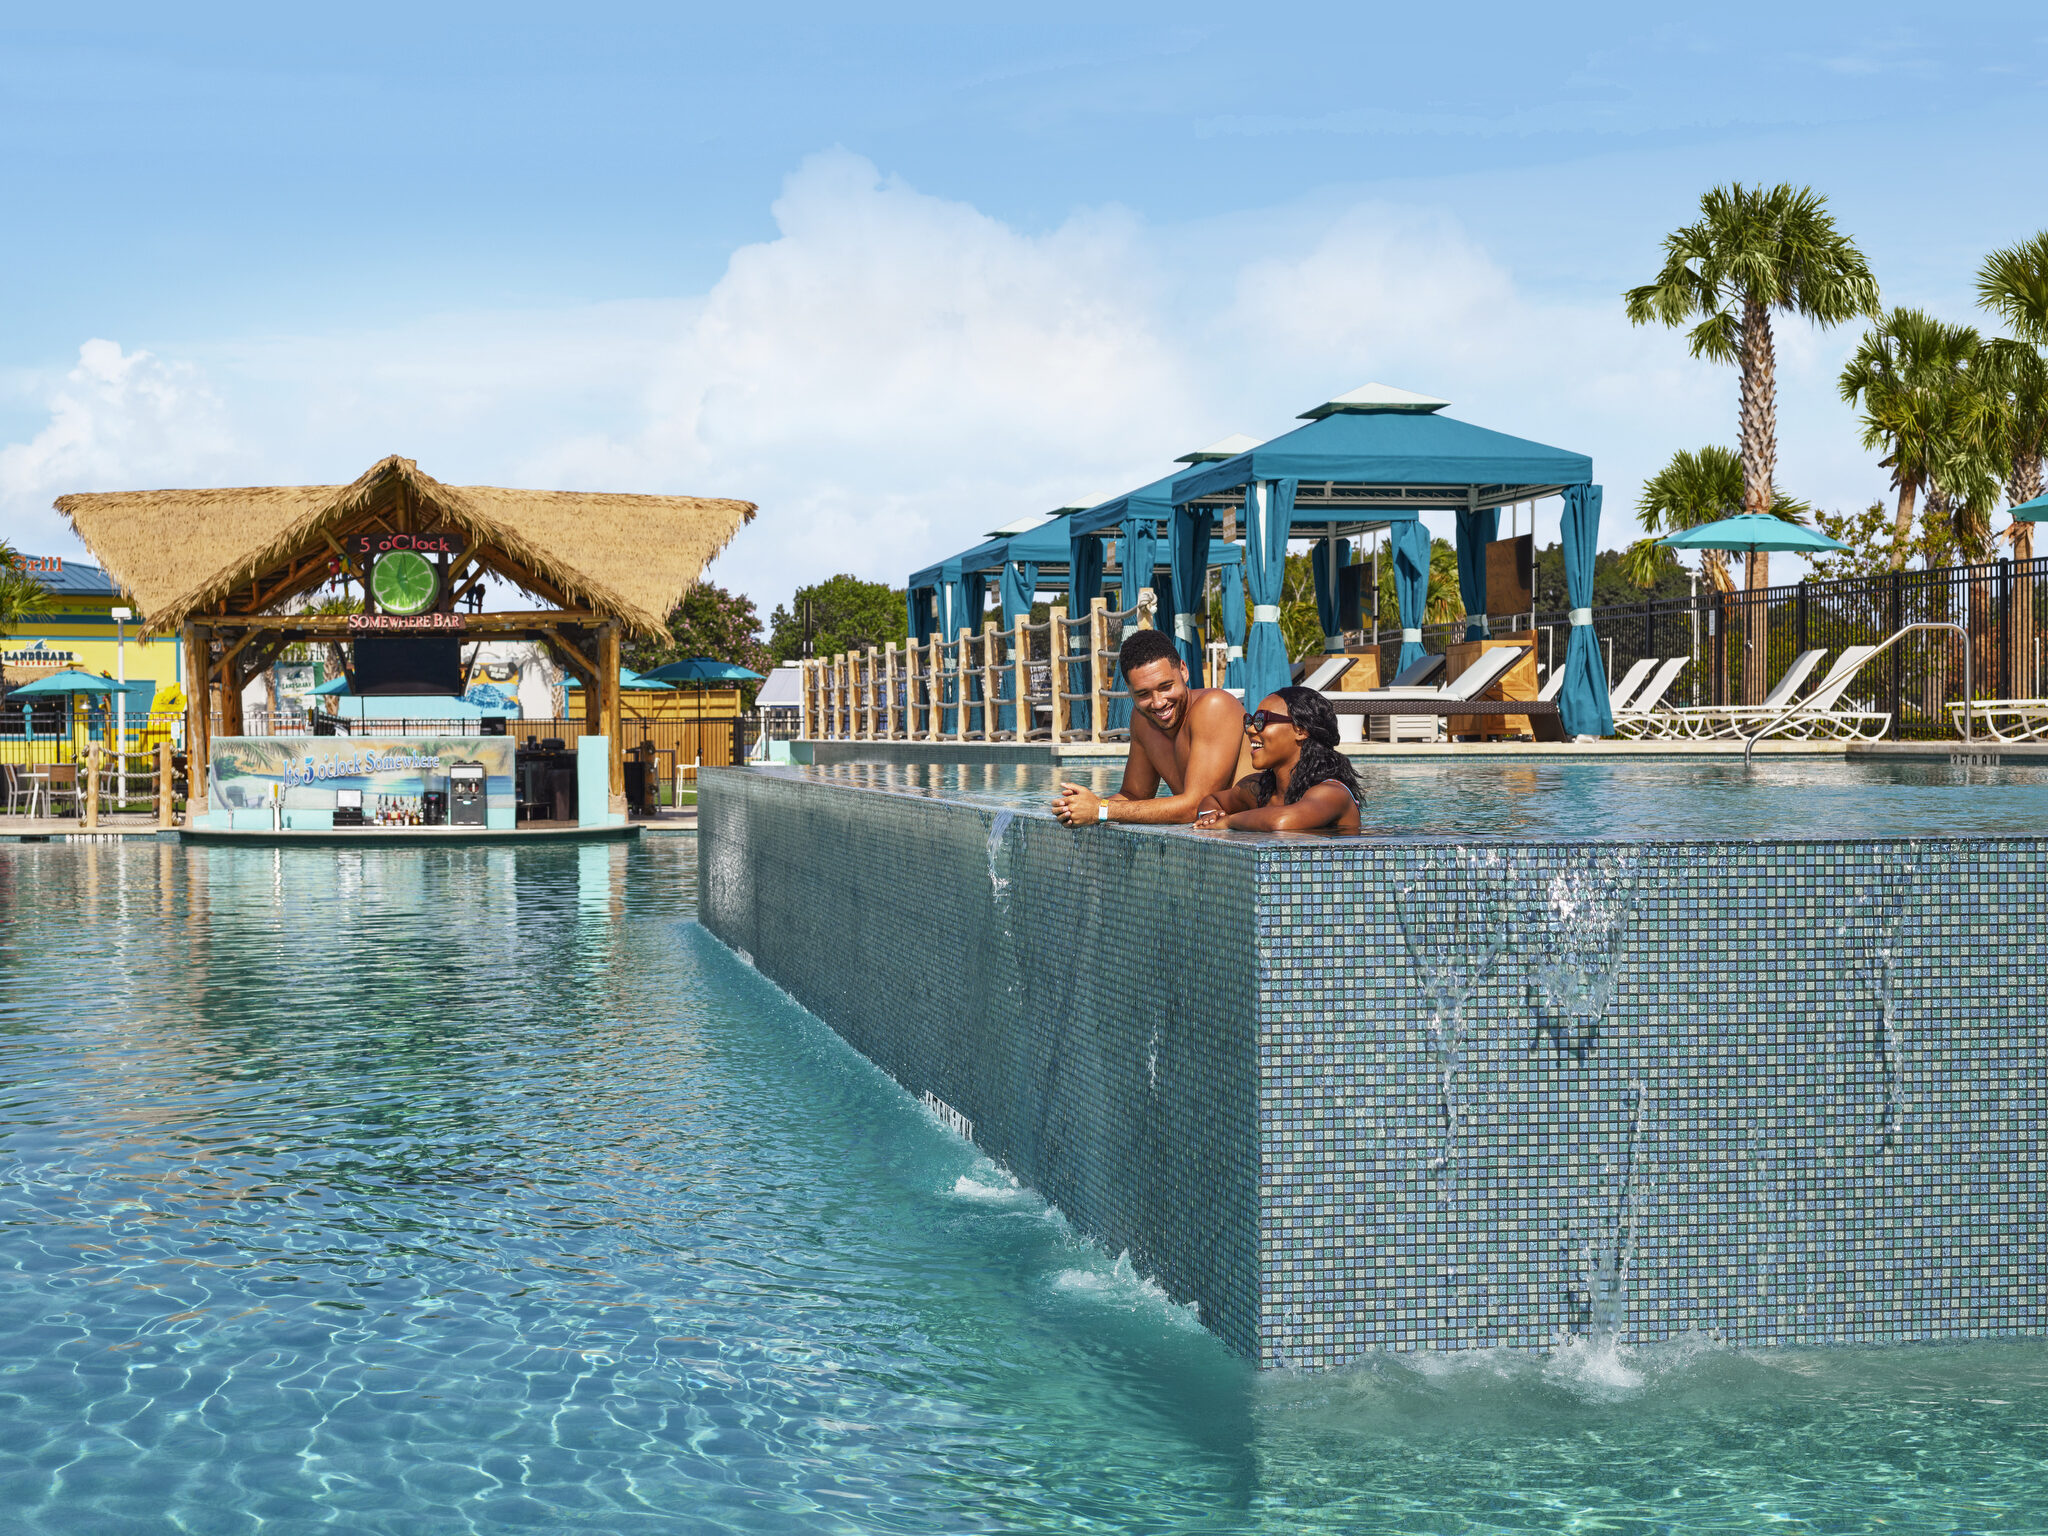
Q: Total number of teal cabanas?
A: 4